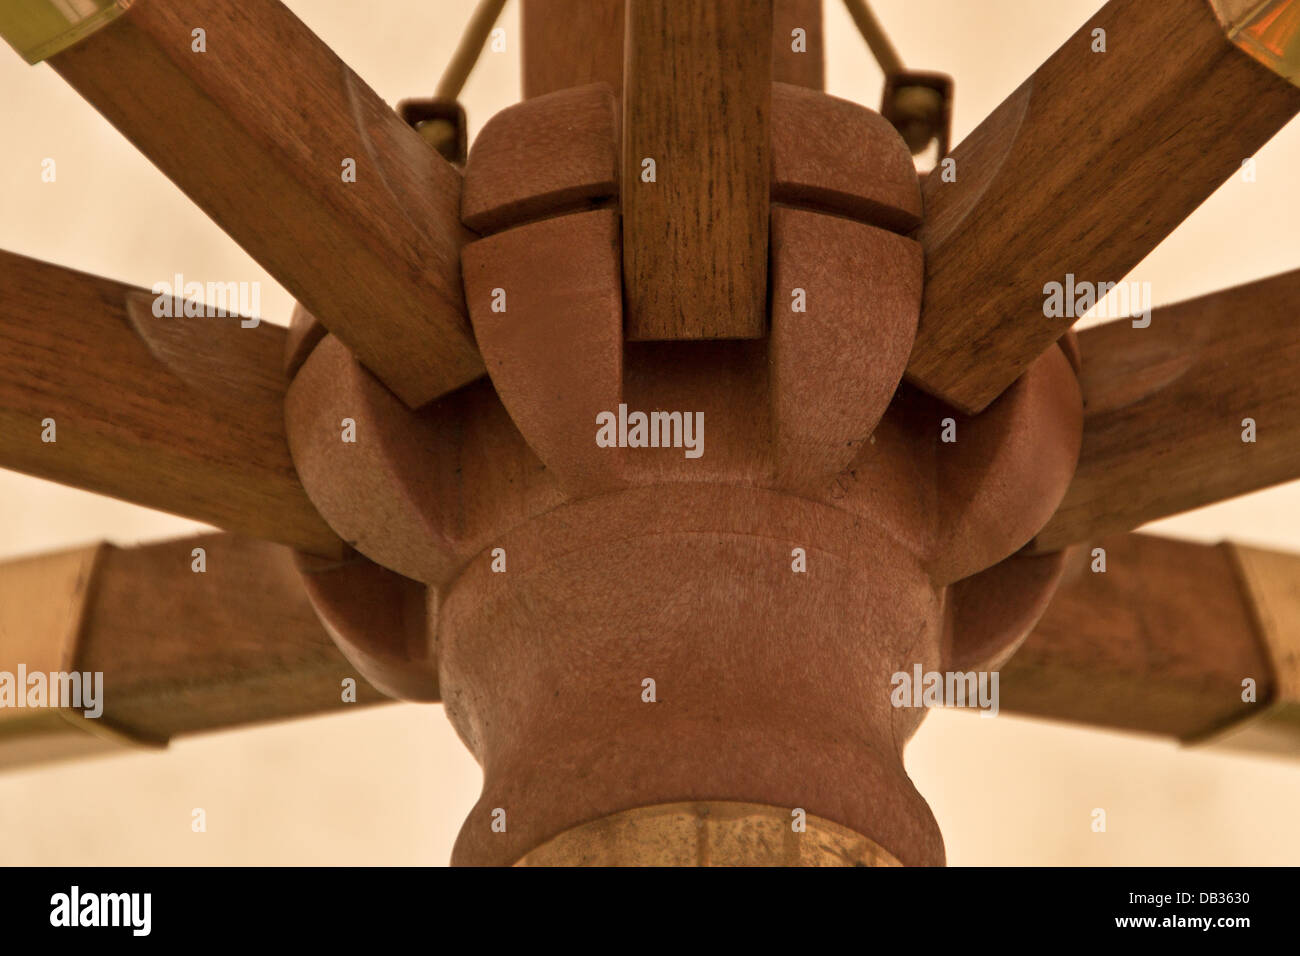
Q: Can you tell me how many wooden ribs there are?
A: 7